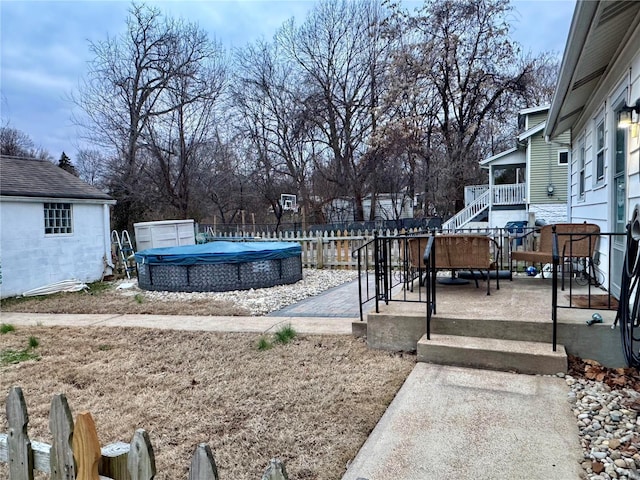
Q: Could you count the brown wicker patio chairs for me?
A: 2